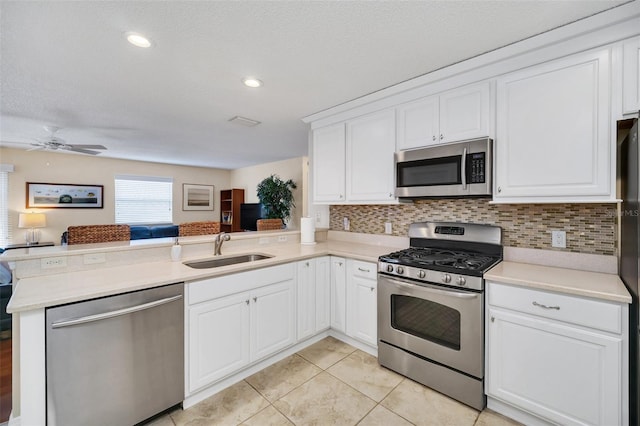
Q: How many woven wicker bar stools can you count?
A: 3